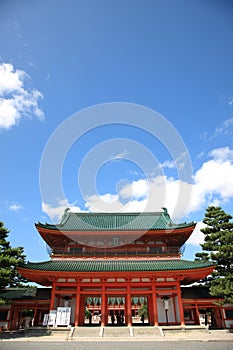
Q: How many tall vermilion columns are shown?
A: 6